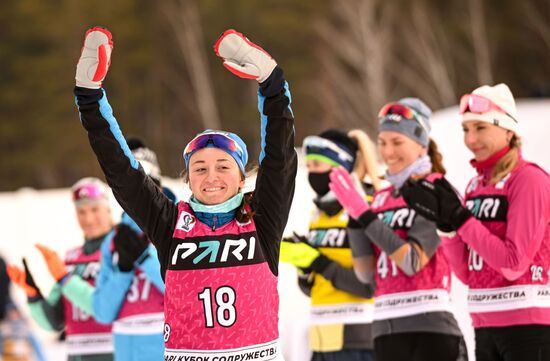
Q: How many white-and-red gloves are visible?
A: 2